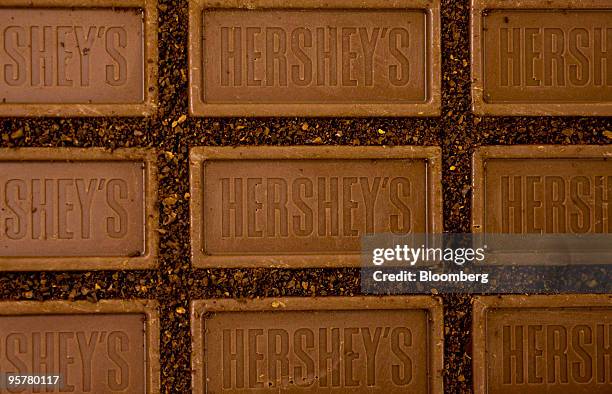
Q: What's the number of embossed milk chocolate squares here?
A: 9